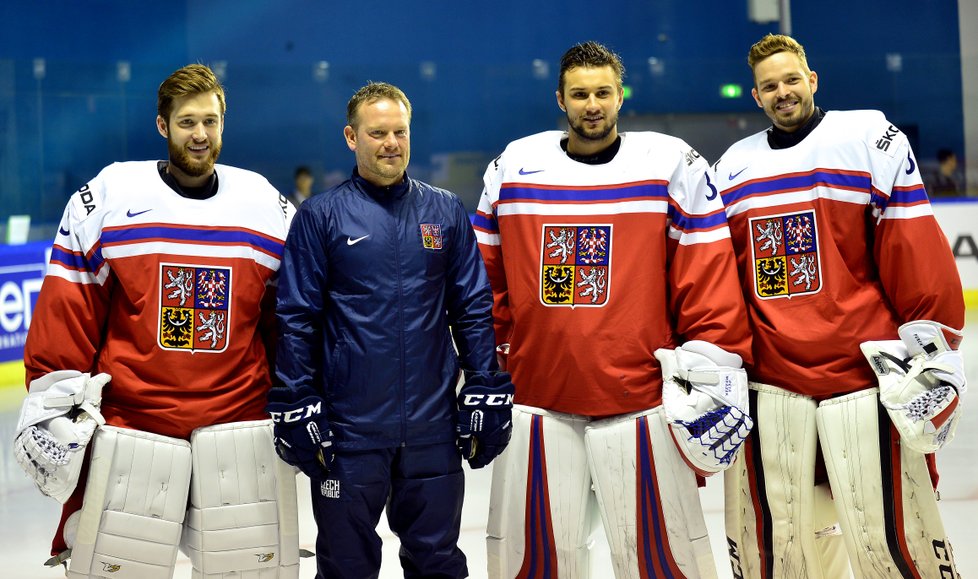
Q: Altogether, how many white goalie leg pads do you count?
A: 6